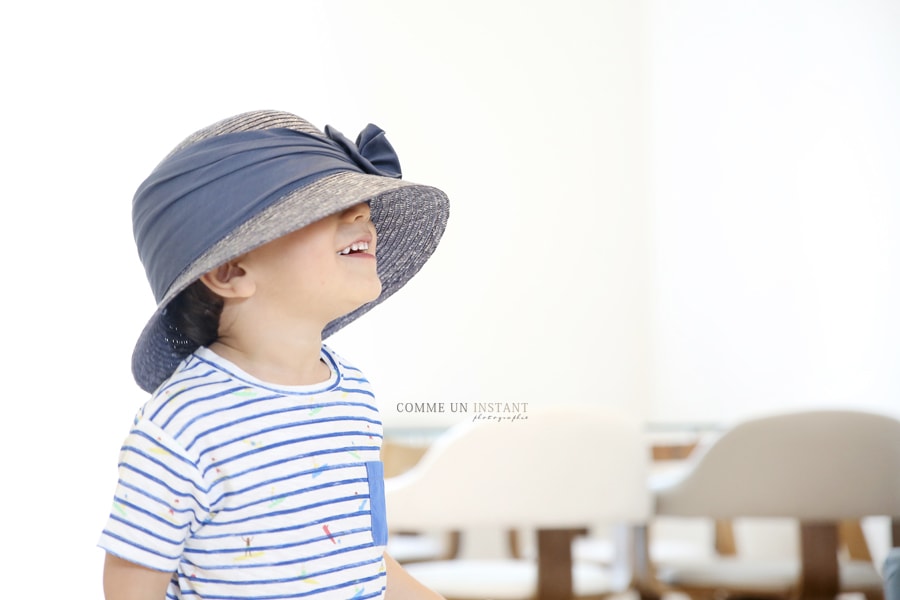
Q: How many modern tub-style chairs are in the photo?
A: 2